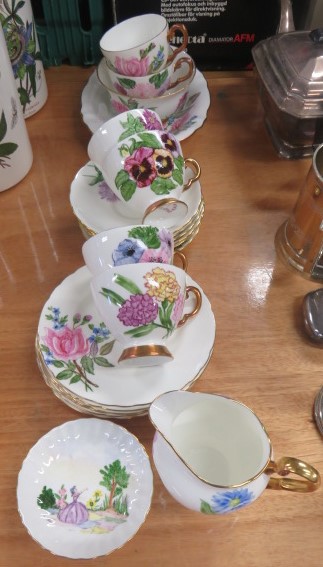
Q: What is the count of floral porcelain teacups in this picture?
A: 6